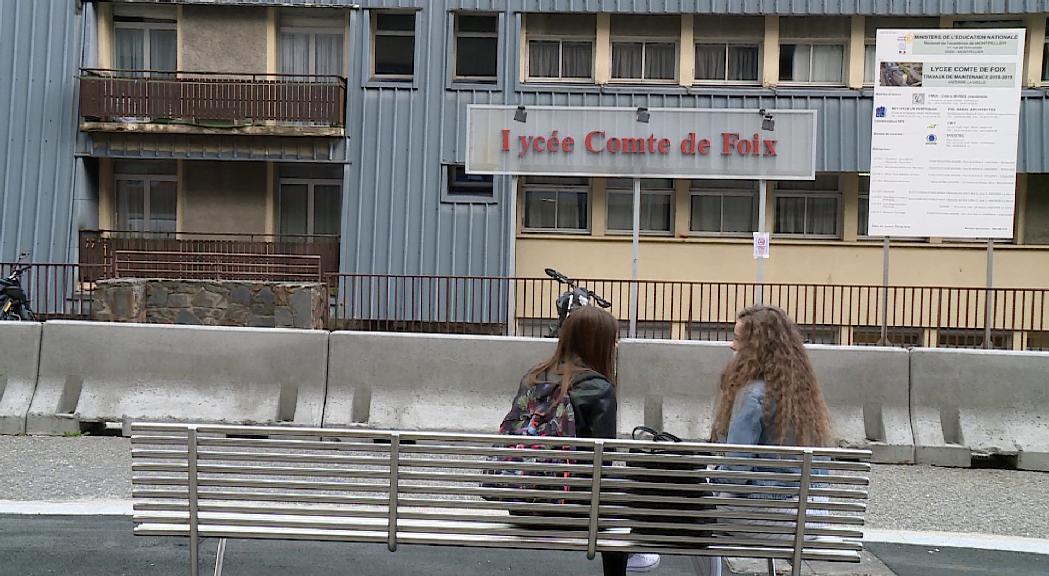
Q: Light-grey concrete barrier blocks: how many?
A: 5